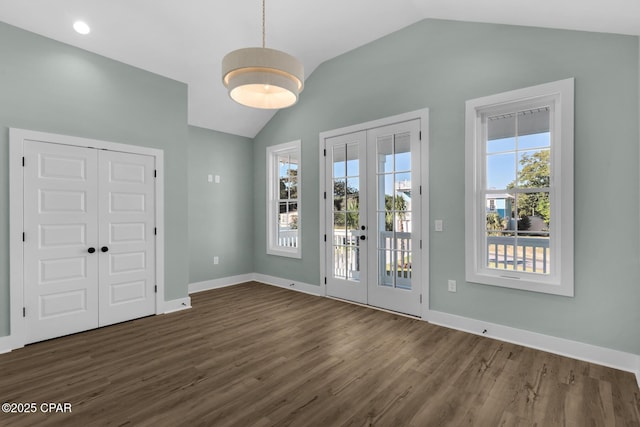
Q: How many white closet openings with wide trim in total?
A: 1